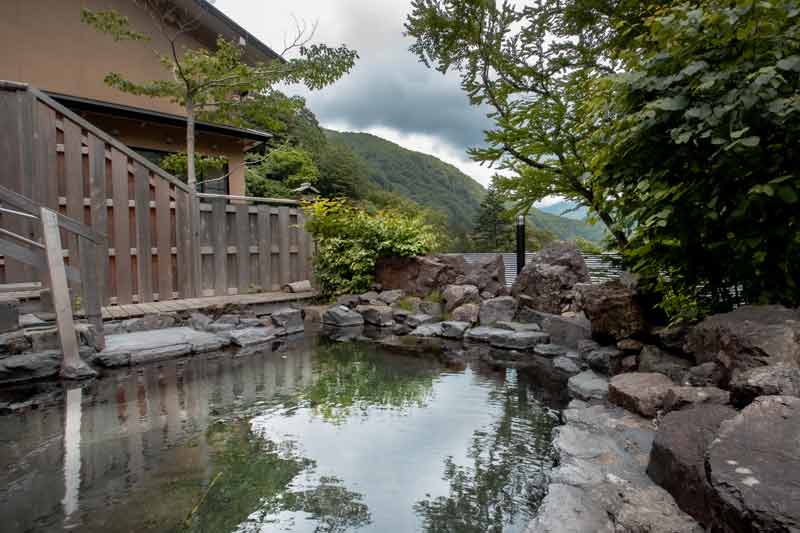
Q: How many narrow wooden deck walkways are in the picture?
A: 1